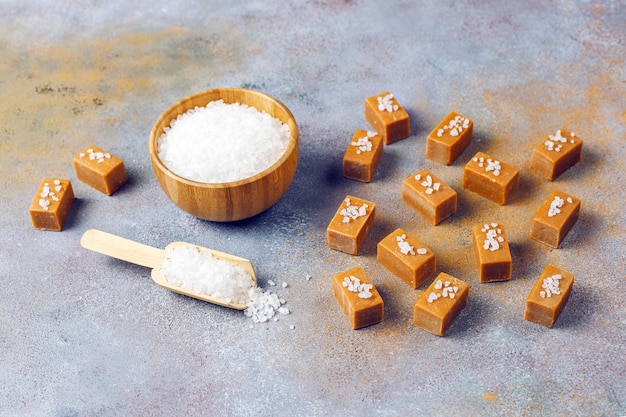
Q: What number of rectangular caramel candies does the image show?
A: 15